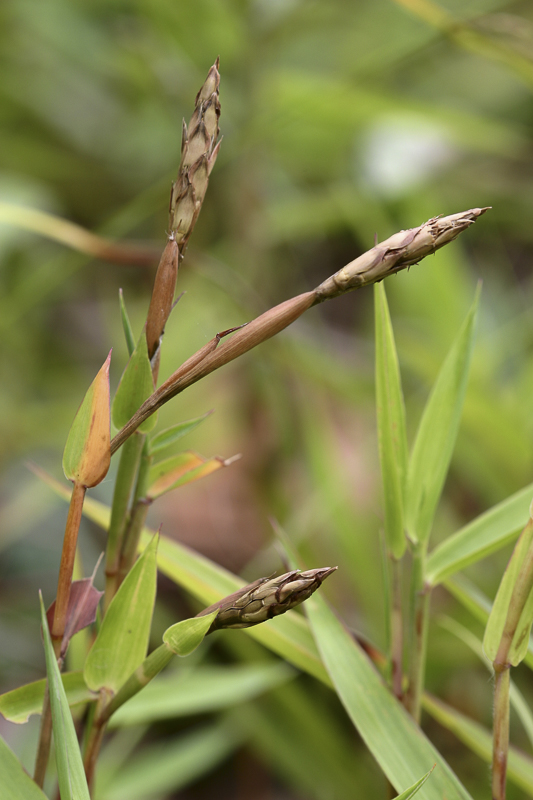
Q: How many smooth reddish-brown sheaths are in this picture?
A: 2